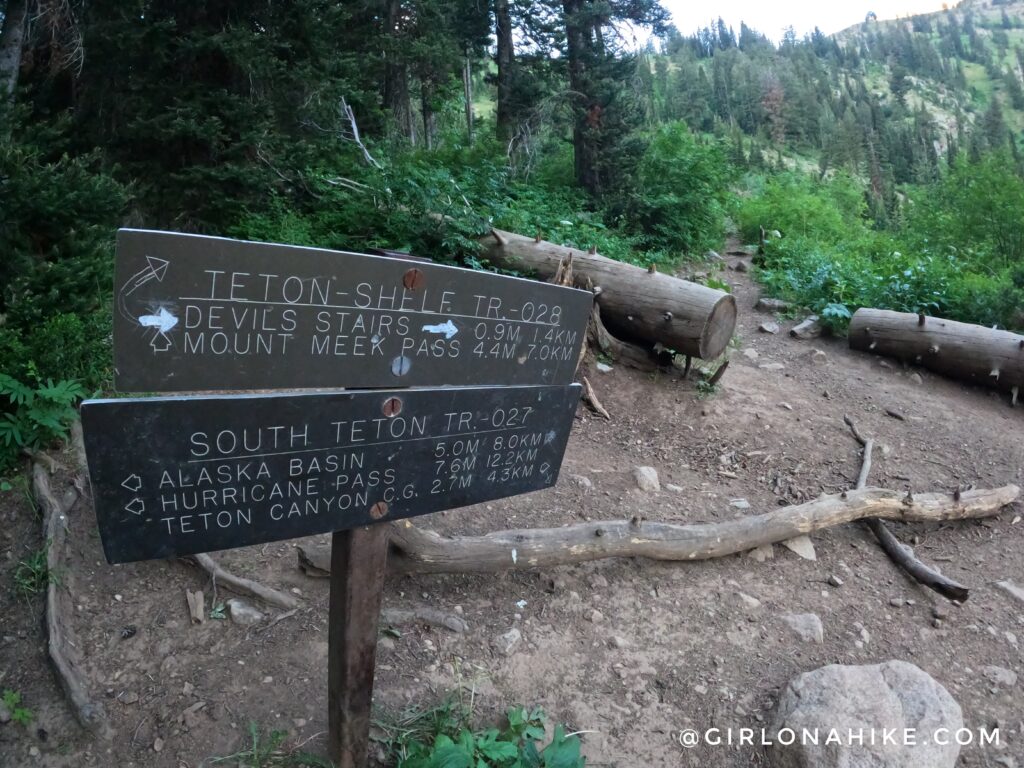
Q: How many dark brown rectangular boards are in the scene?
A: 2